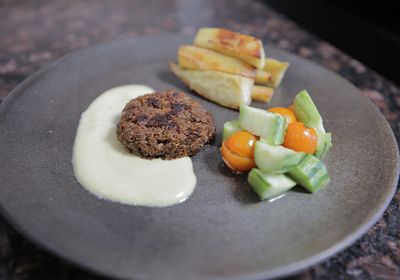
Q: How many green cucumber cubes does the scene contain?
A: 7